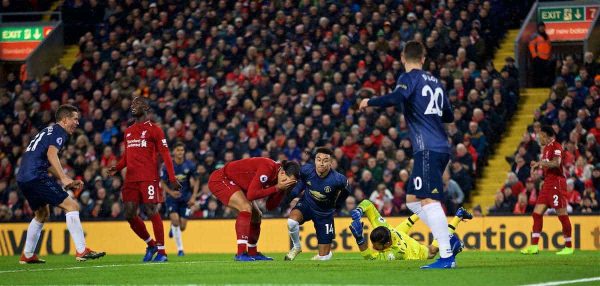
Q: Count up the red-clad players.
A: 3